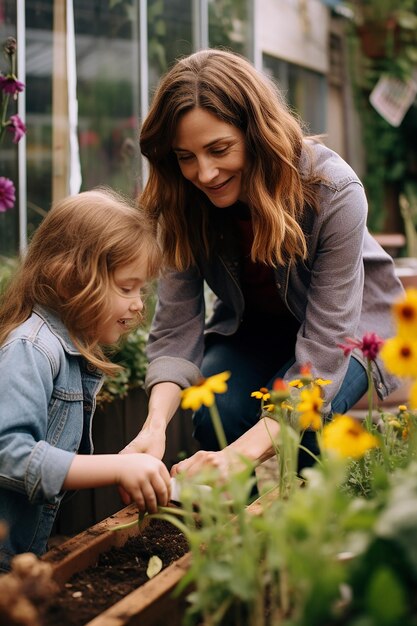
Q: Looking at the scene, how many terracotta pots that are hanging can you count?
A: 1